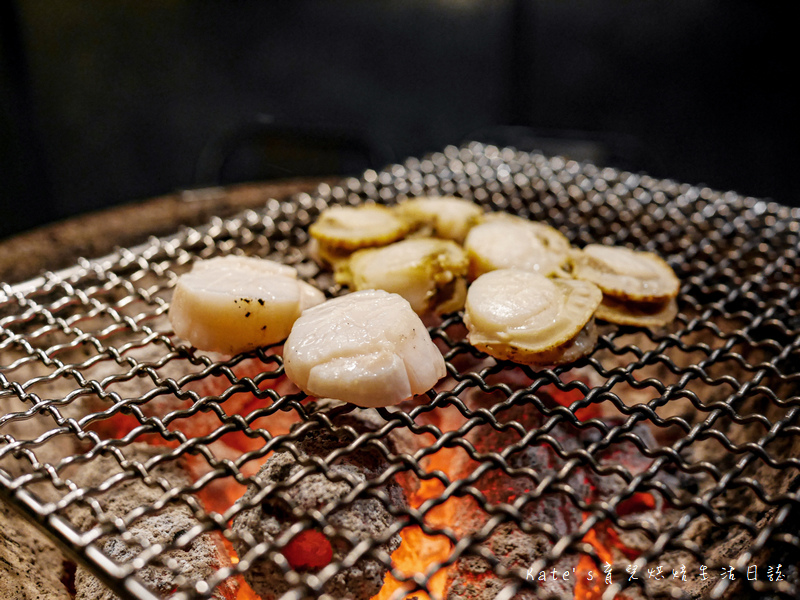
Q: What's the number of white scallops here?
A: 2